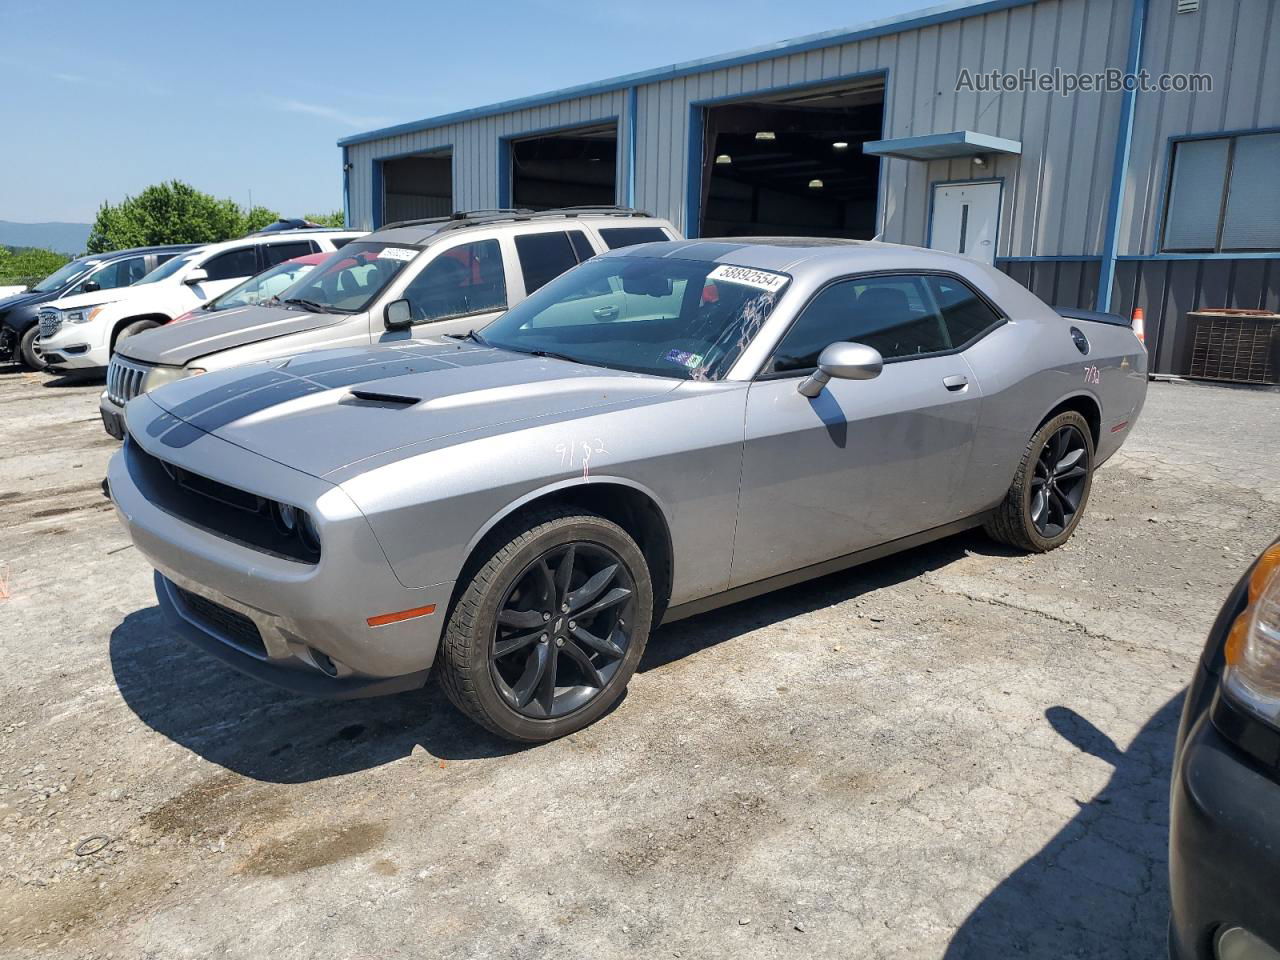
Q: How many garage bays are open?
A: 3